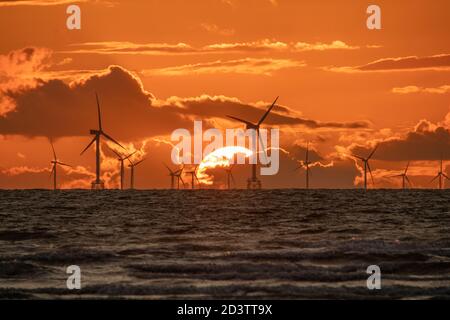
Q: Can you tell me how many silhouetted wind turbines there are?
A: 13